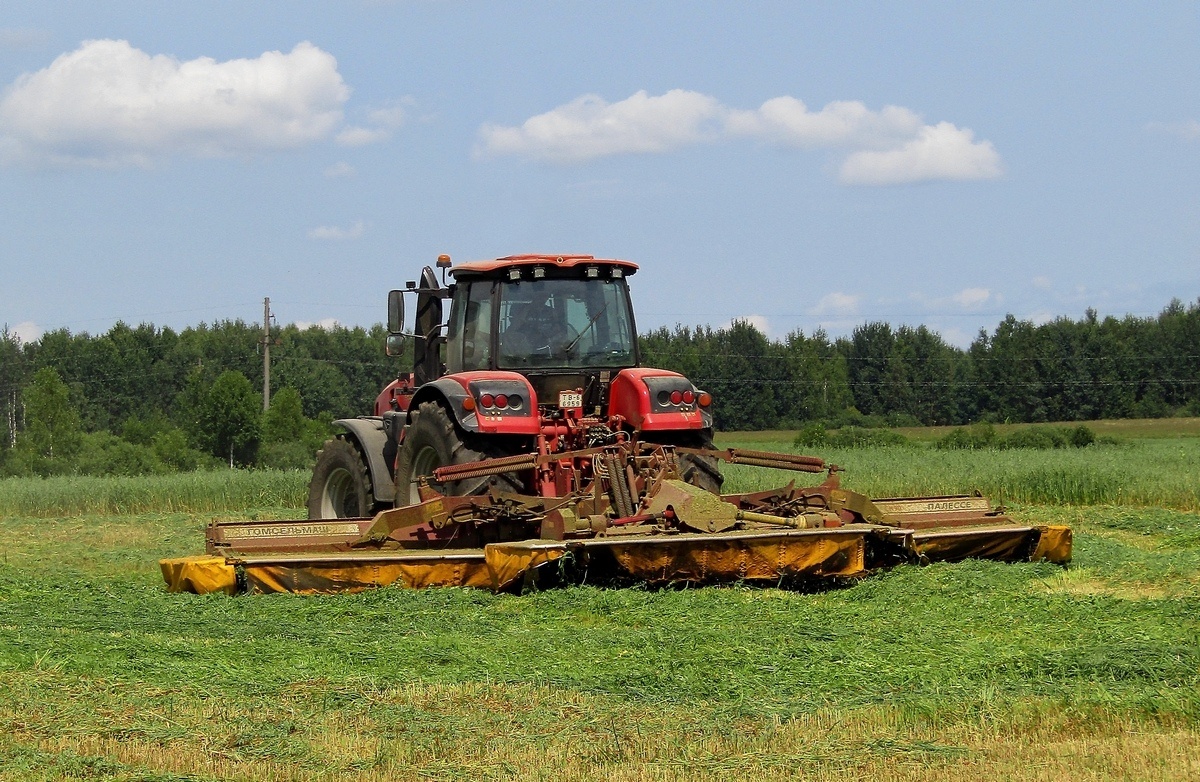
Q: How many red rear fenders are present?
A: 2